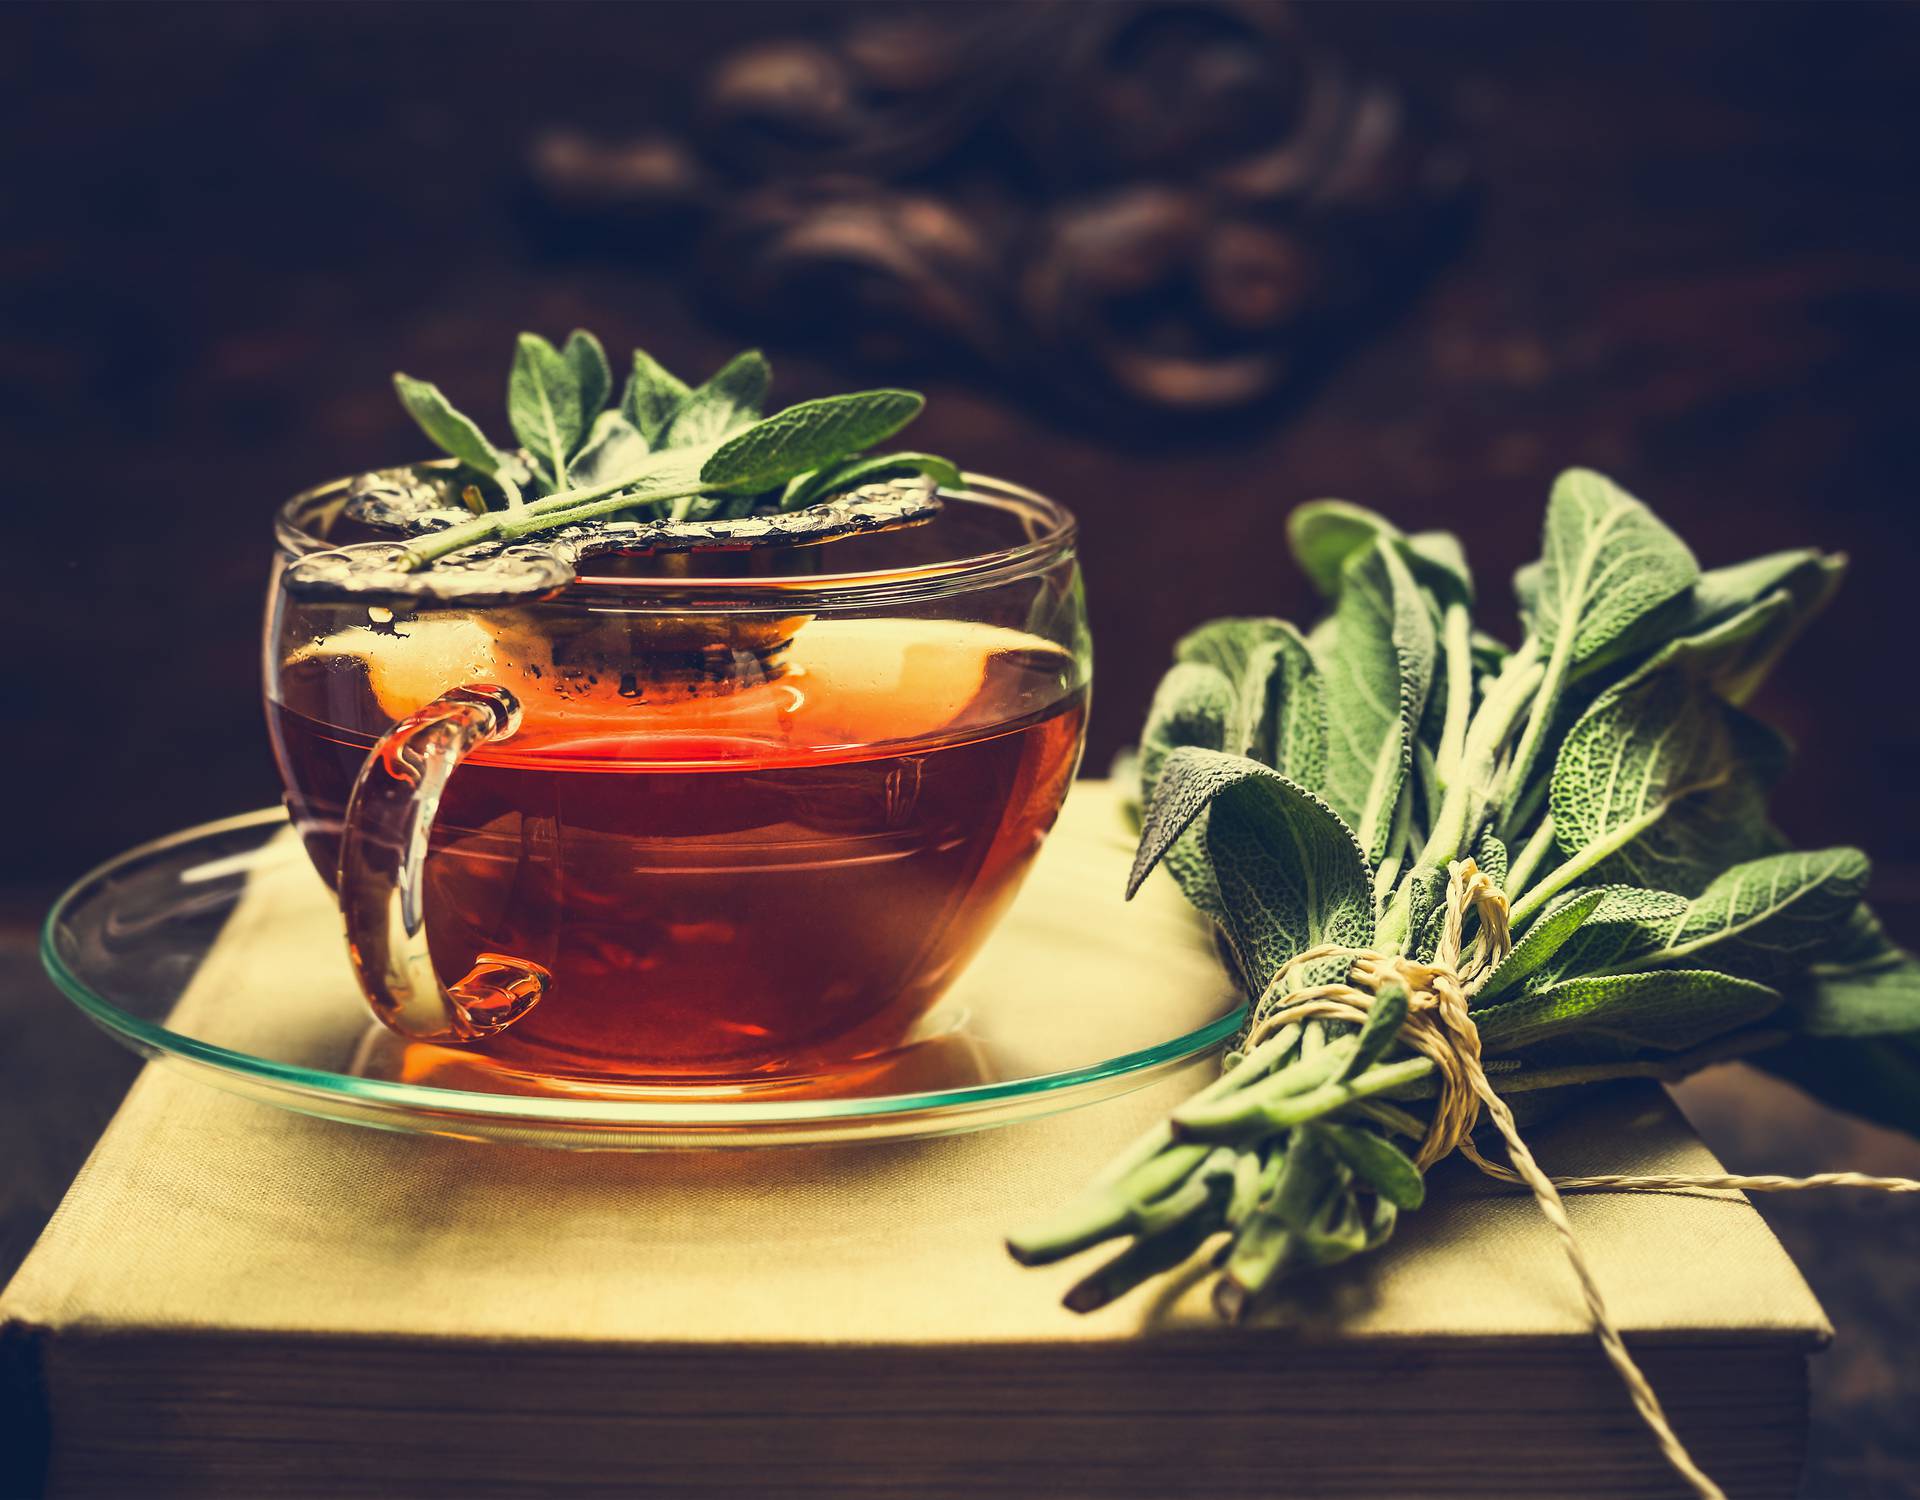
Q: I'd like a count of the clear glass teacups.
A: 1